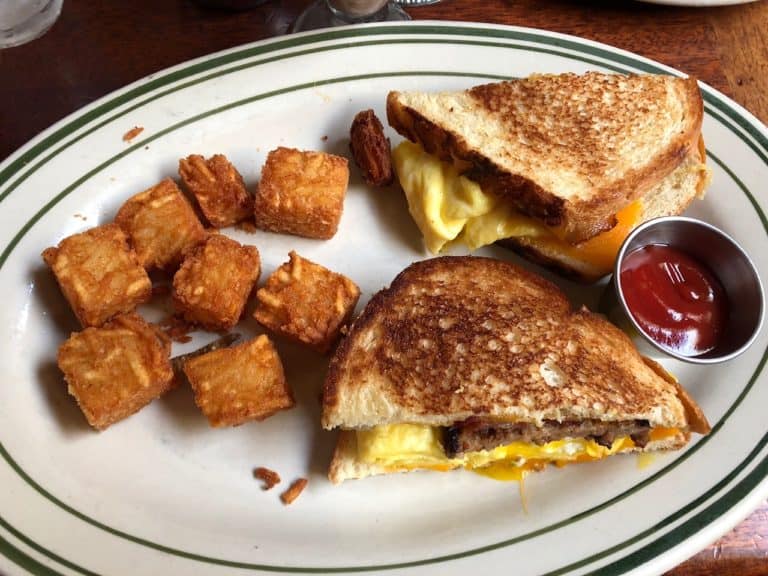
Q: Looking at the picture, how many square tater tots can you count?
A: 8